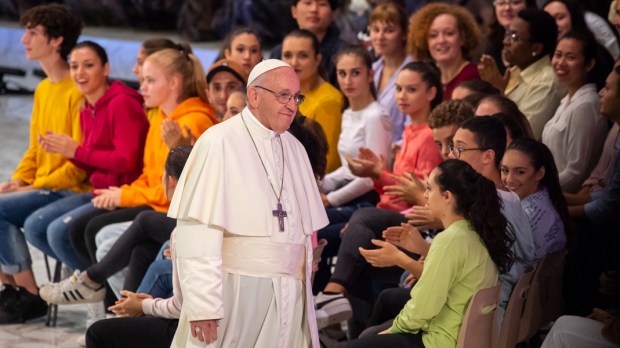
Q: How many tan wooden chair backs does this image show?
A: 3